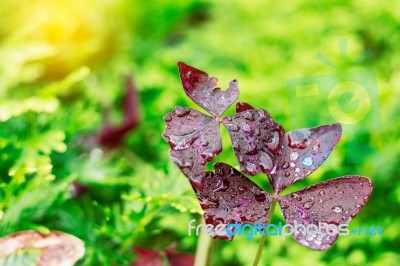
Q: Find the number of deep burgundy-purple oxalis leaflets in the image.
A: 6